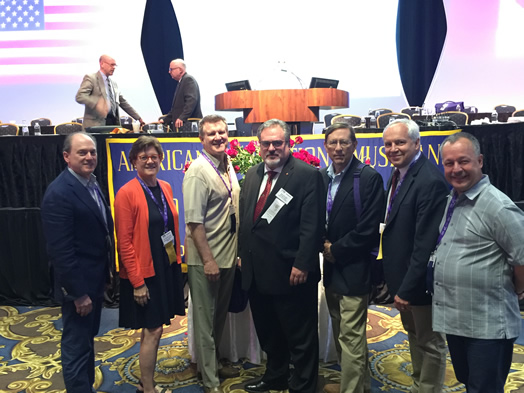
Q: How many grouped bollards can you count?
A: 0